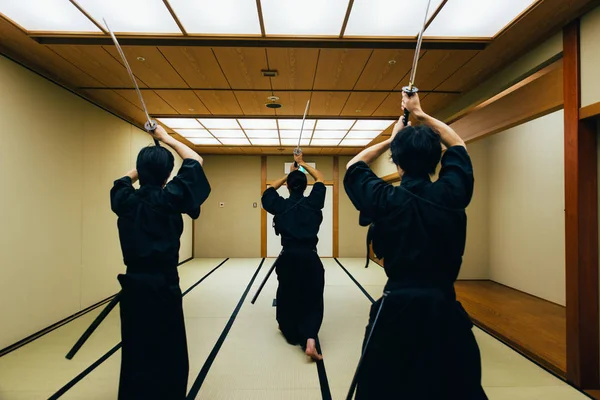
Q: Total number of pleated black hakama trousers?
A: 3